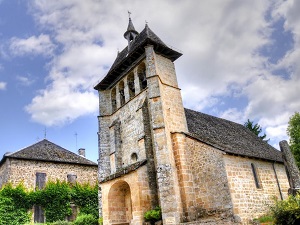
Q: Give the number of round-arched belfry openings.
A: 4